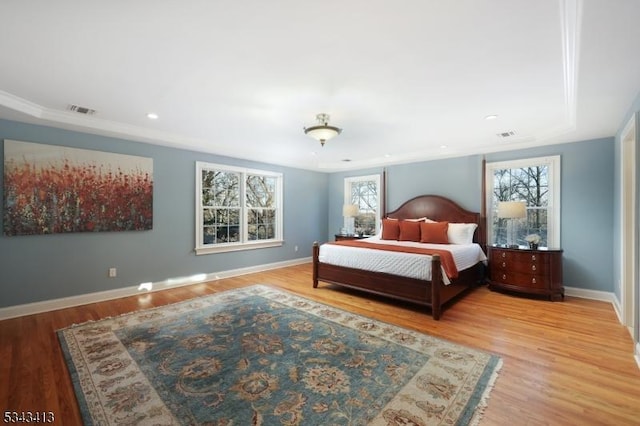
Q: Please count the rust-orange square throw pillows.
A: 3